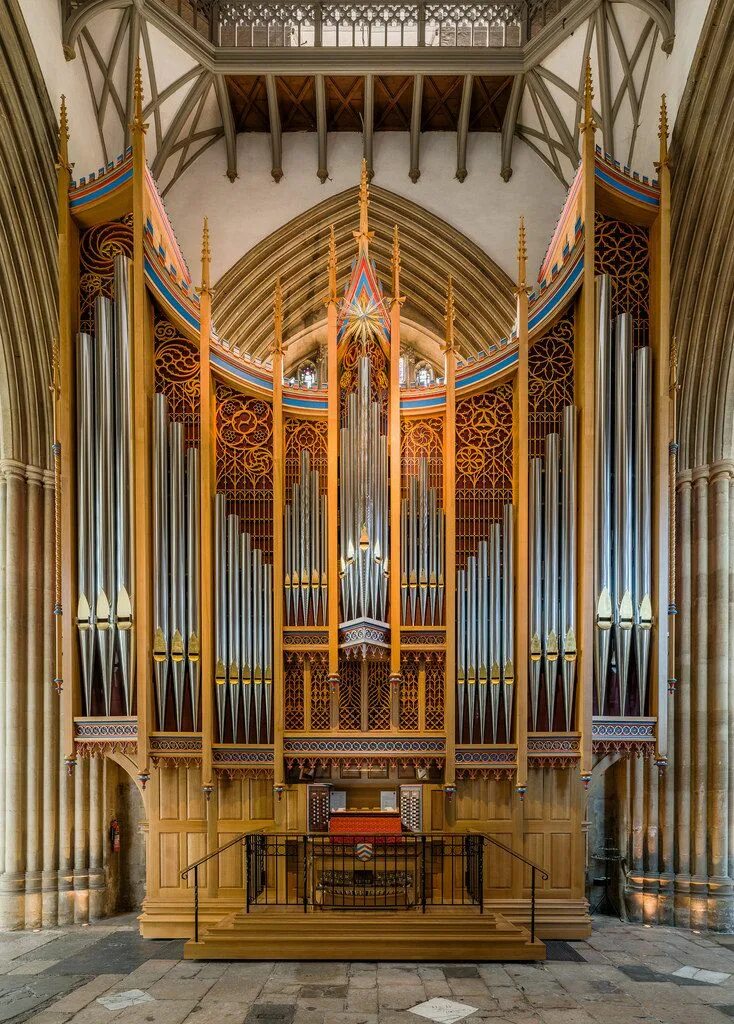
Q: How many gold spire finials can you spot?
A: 11